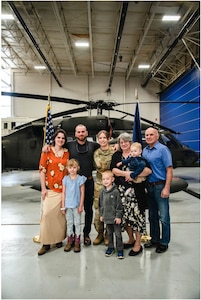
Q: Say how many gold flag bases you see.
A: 2